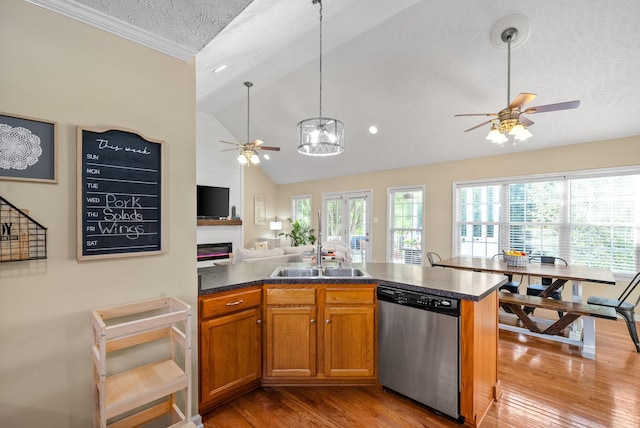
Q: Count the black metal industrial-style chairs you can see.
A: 4